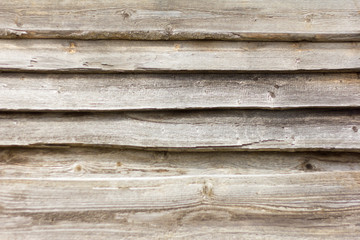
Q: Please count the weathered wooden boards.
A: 6